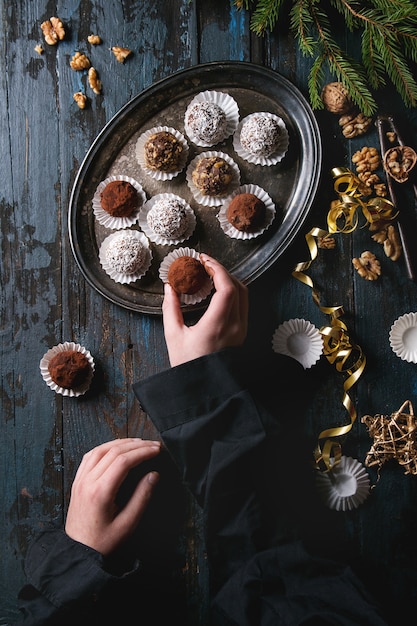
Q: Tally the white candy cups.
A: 13